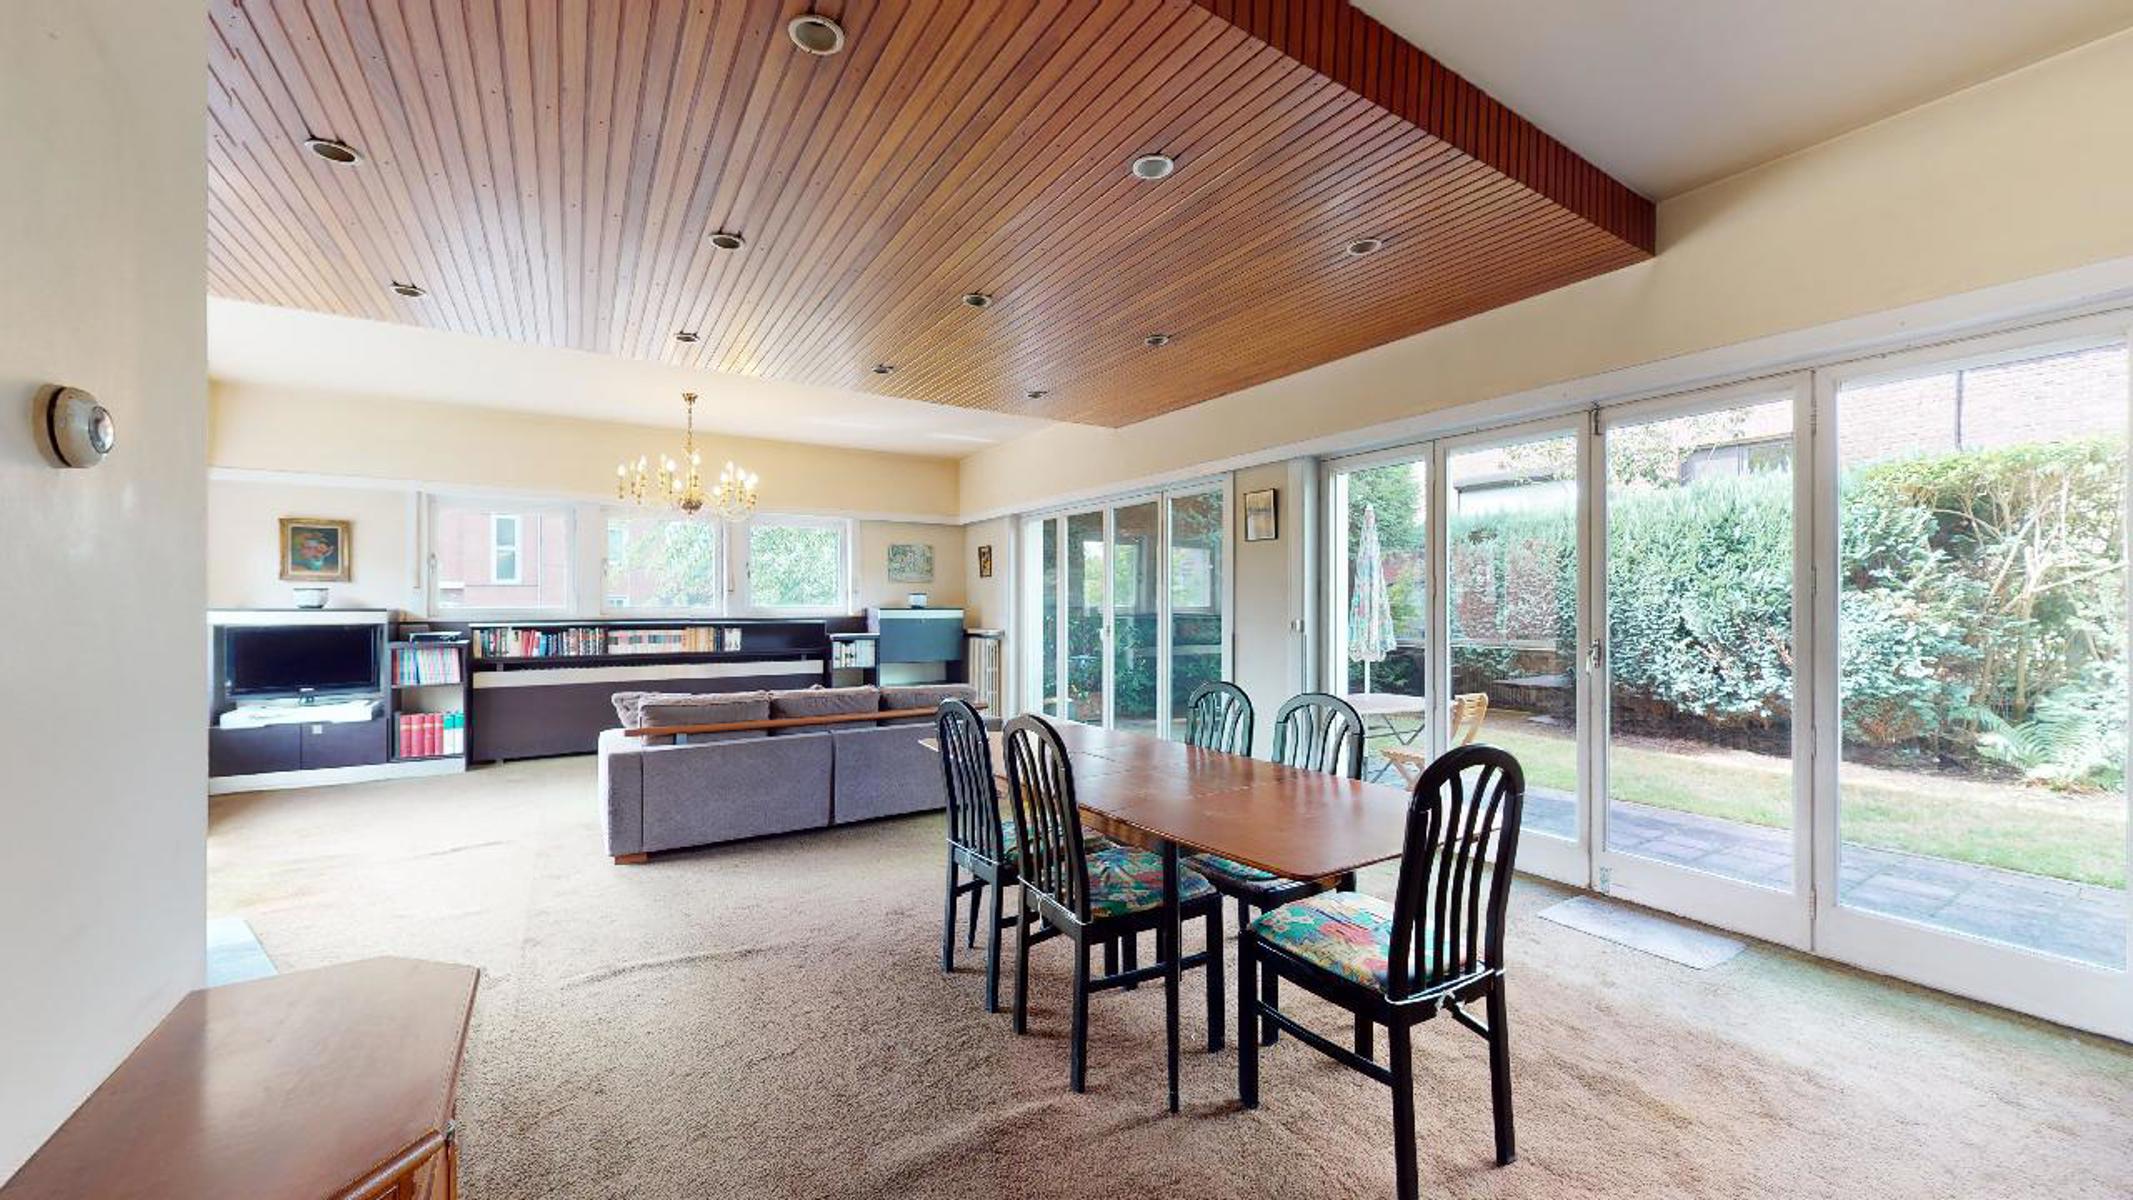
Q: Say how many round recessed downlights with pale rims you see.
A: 11